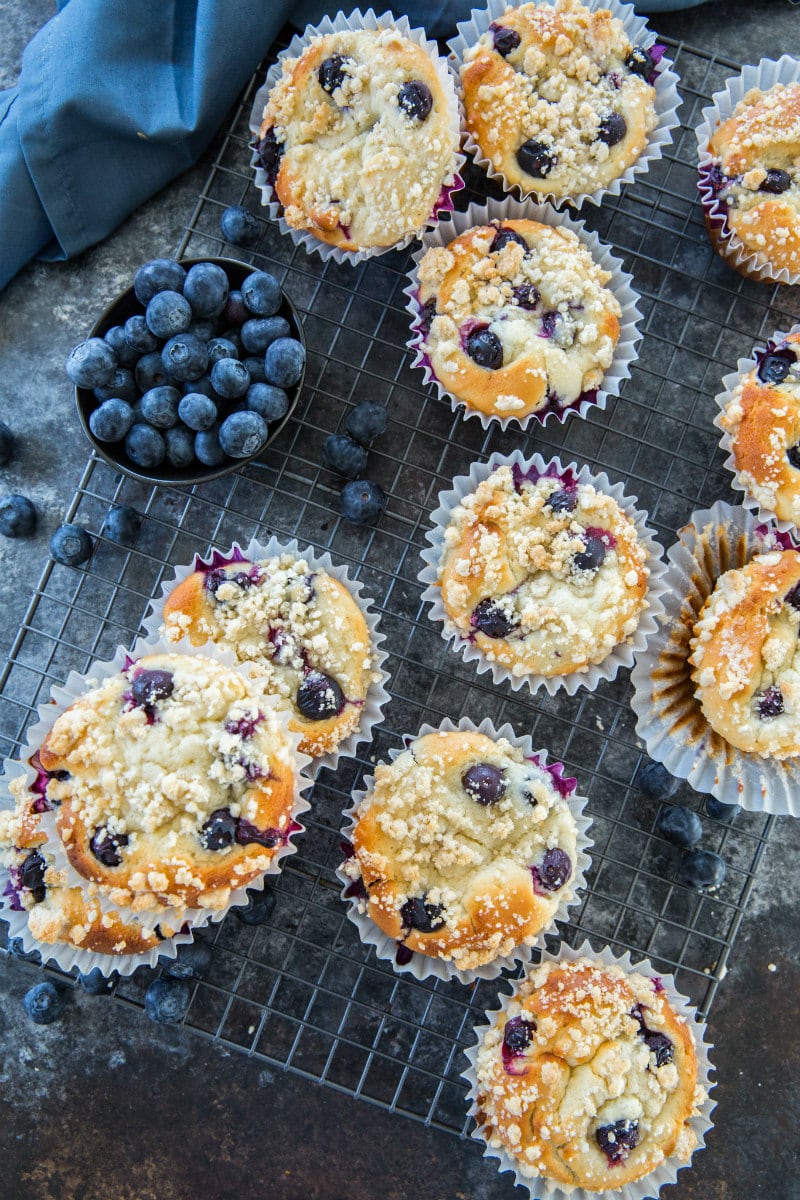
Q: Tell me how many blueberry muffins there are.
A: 12